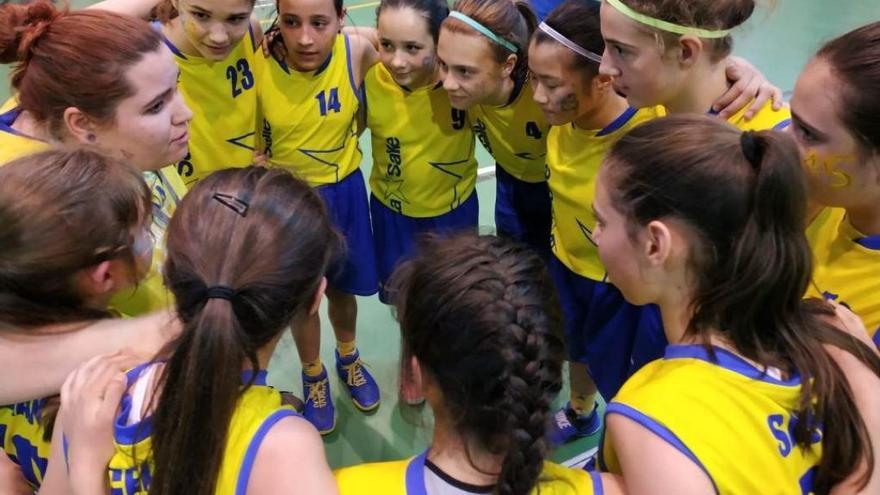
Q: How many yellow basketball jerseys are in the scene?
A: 12